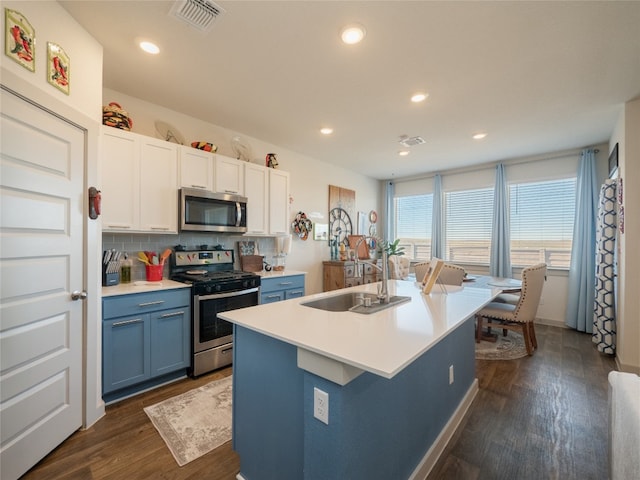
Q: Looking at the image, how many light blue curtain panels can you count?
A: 4